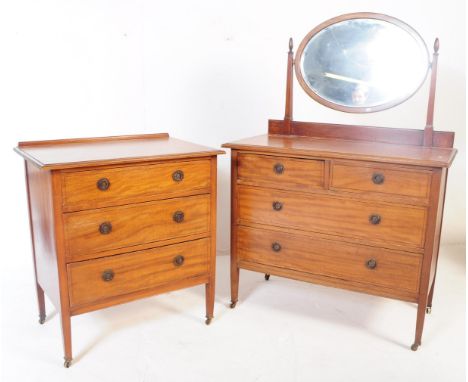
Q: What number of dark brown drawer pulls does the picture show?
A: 12